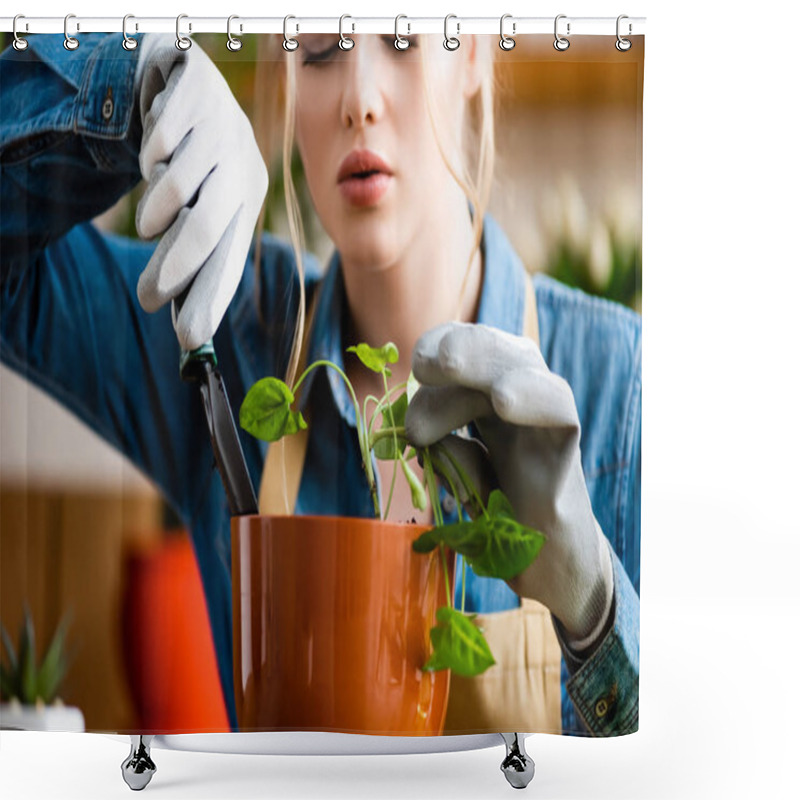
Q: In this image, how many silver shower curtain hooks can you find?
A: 12